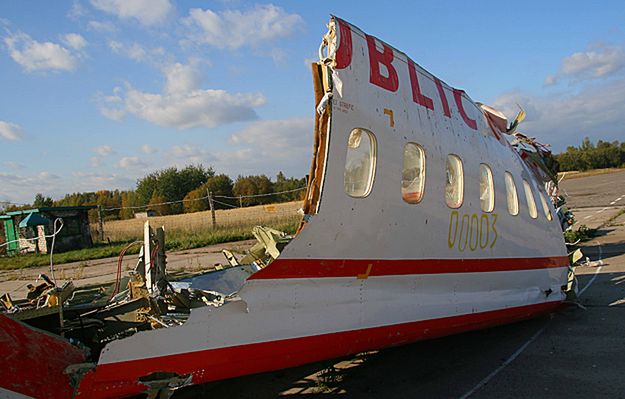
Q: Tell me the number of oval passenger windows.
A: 7